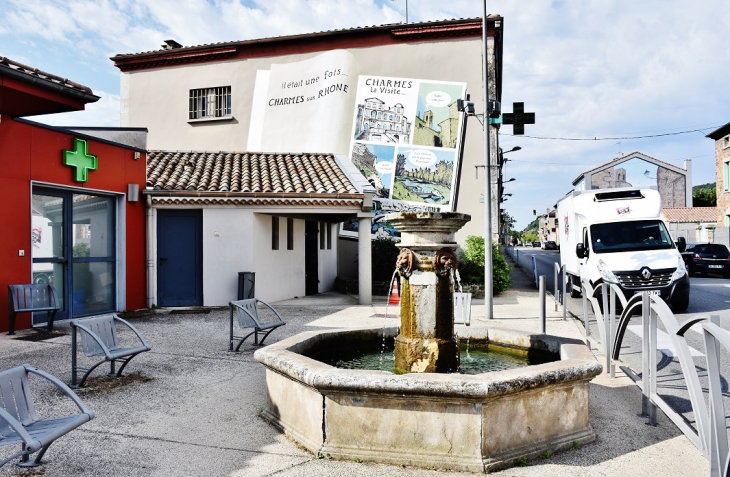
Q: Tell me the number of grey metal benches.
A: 4